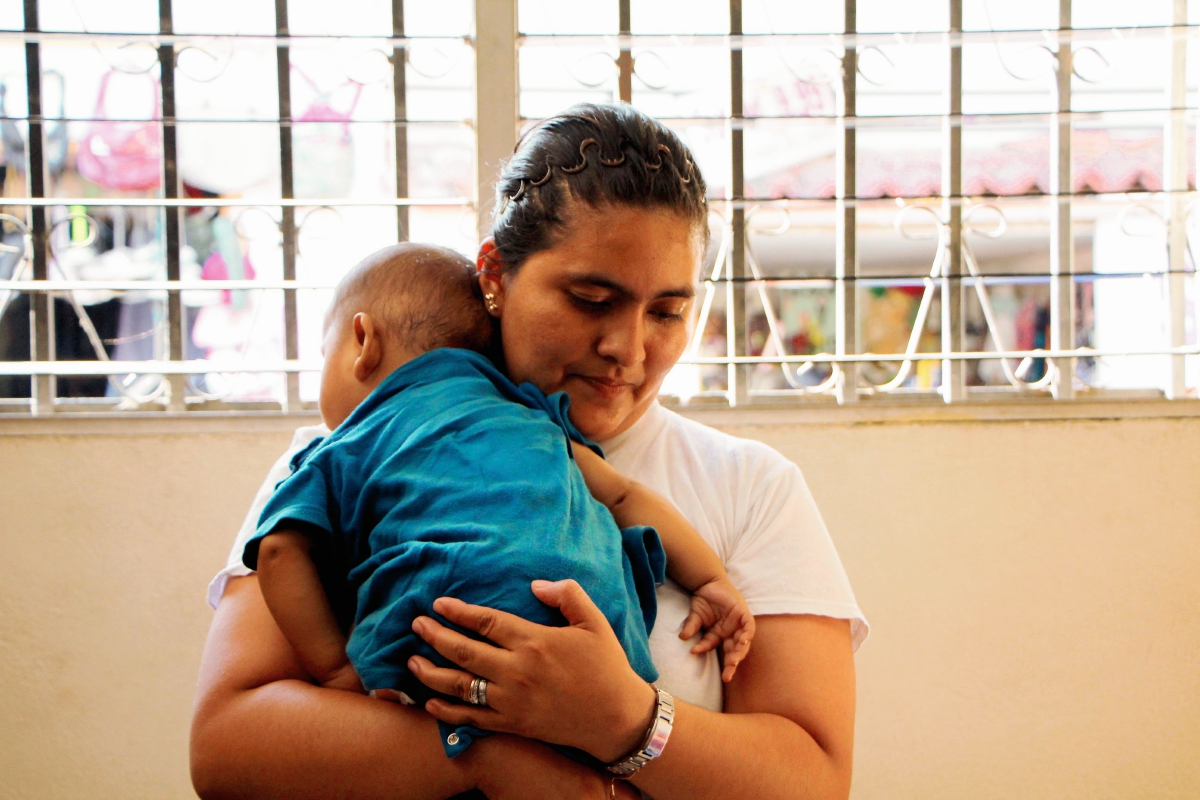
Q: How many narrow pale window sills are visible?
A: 1